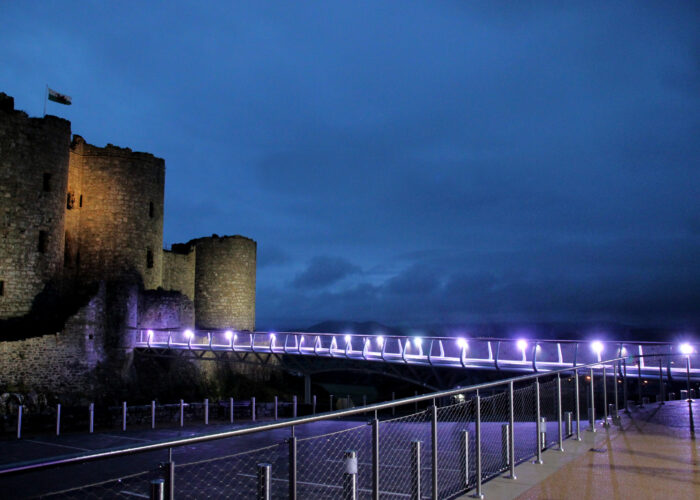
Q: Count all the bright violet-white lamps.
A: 11